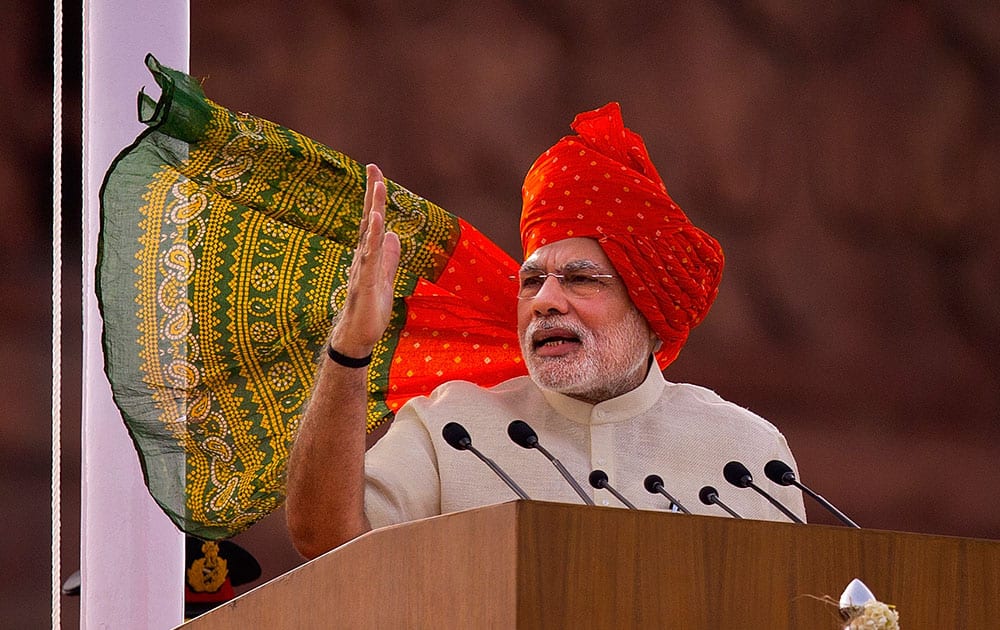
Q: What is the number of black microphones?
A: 7